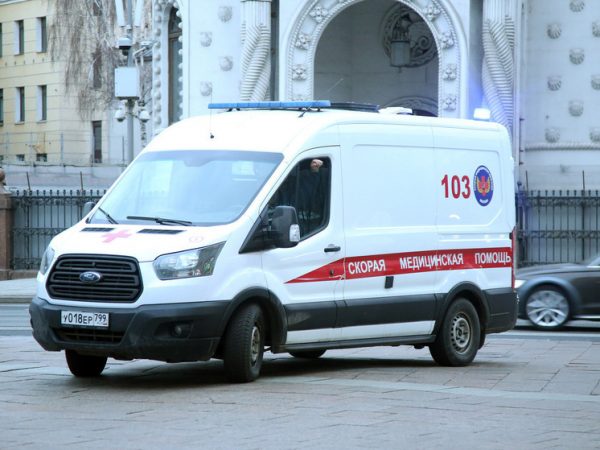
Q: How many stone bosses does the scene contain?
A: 13